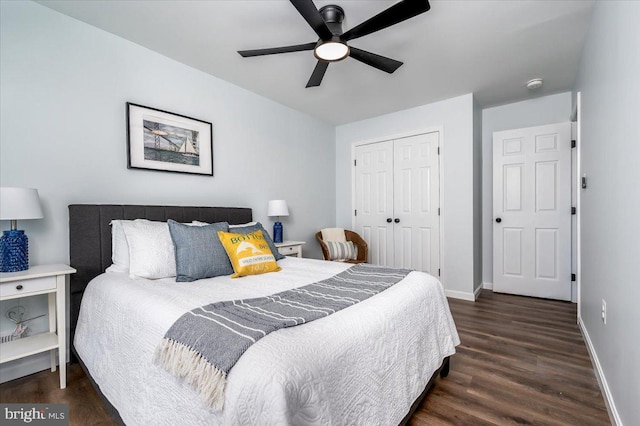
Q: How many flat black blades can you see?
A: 5